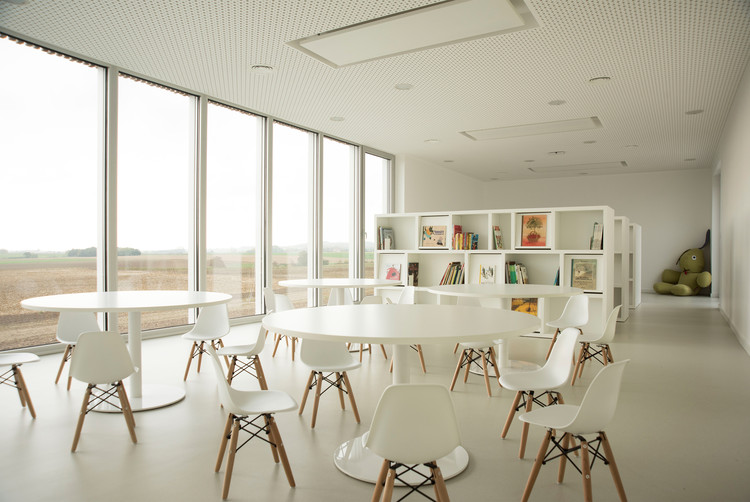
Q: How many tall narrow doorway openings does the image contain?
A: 1